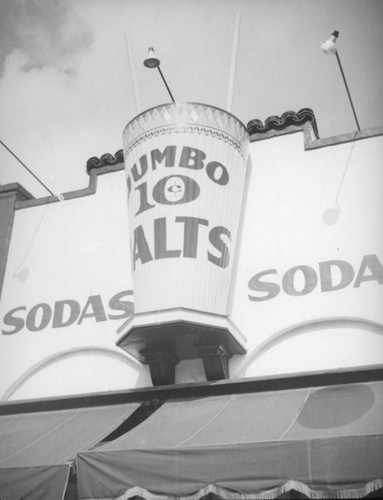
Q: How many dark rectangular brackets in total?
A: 2